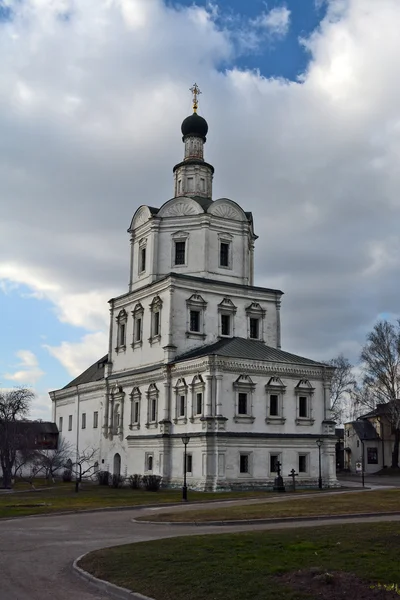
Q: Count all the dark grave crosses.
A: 2